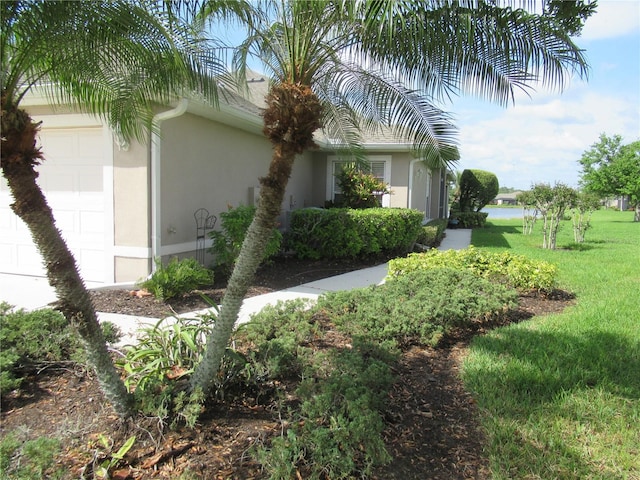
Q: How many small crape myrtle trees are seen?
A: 3